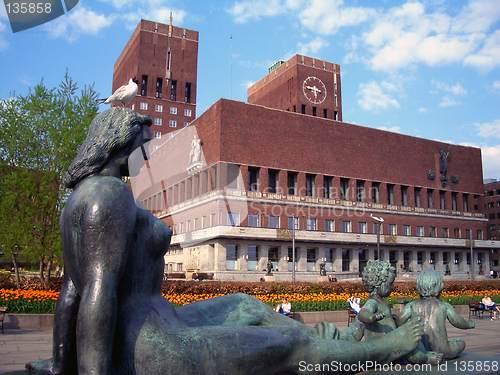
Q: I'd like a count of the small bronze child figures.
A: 2